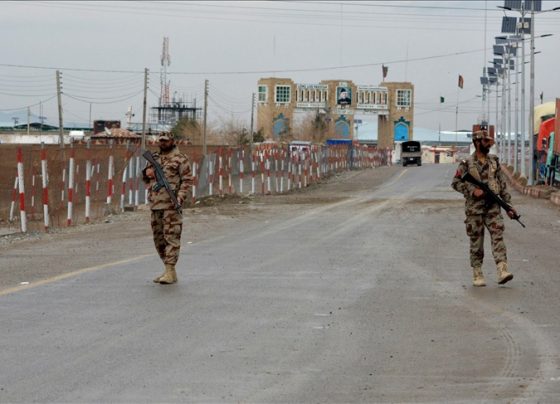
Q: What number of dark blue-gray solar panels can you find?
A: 14